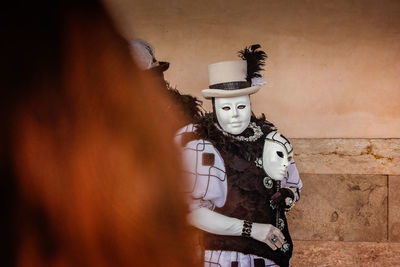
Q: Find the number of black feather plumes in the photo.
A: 1